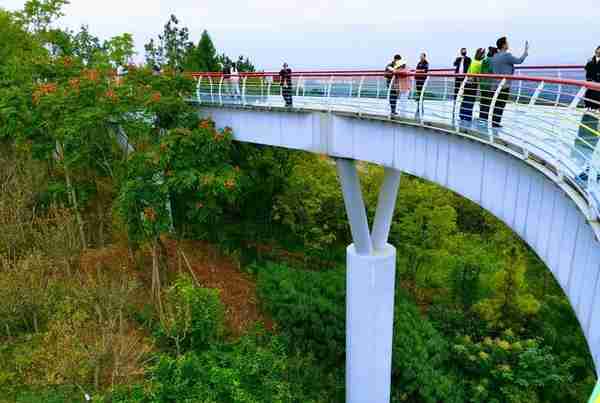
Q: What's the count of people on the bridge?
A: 11